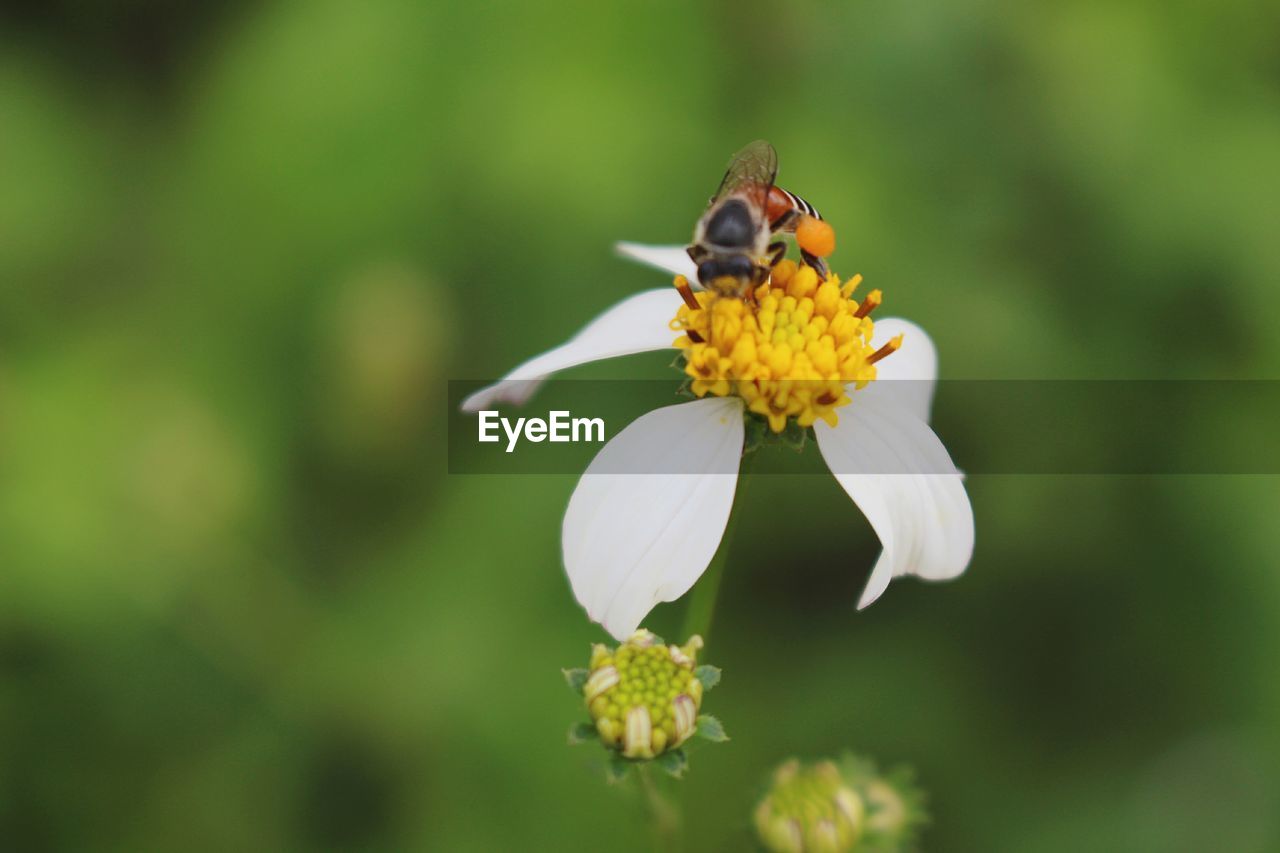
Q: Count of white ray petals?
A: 5